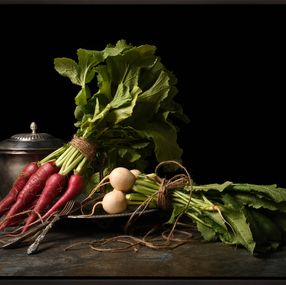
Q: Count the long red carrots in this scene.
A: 4